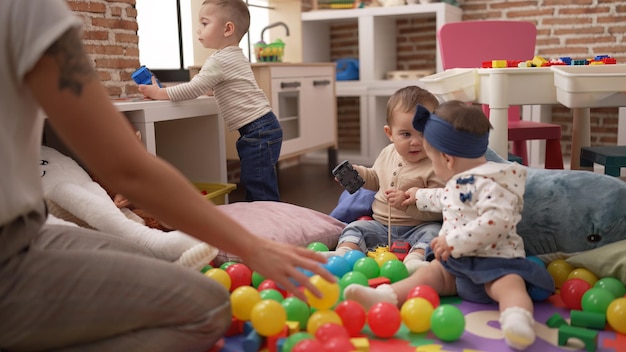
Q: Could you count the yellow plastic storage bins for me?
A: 1